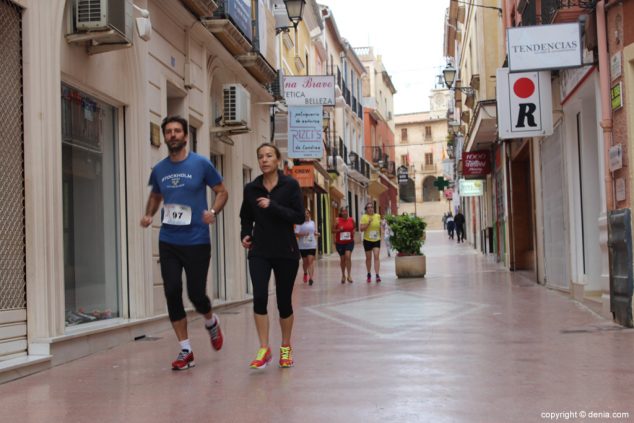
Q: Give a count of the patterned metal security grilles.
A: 1